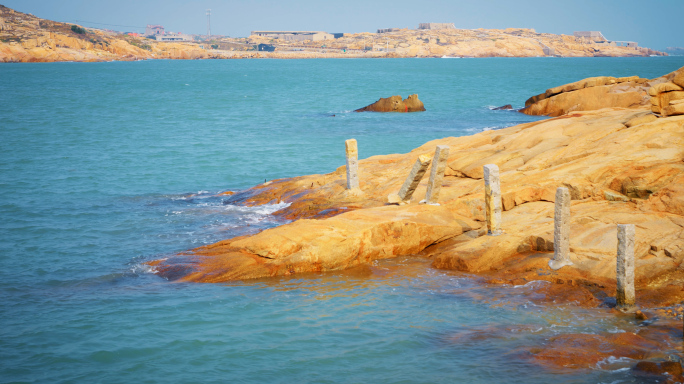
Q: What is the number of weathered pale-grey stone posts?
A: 6